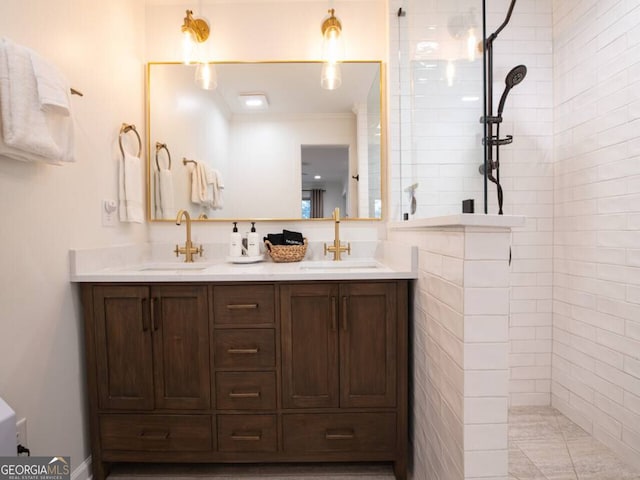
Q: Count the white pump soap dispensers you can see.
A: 2